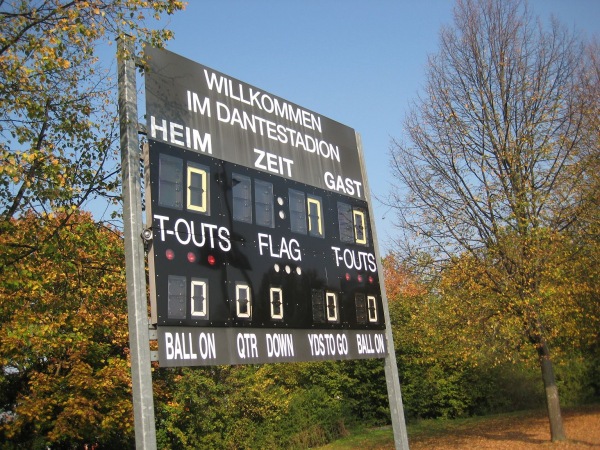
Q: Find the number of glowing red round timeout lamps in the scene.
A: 6